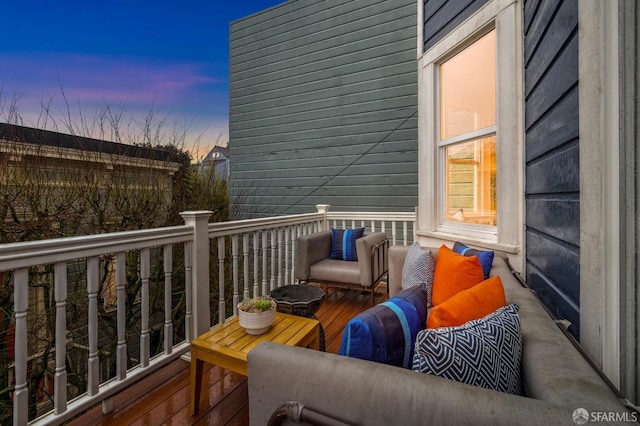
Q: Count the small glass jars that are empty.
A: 0